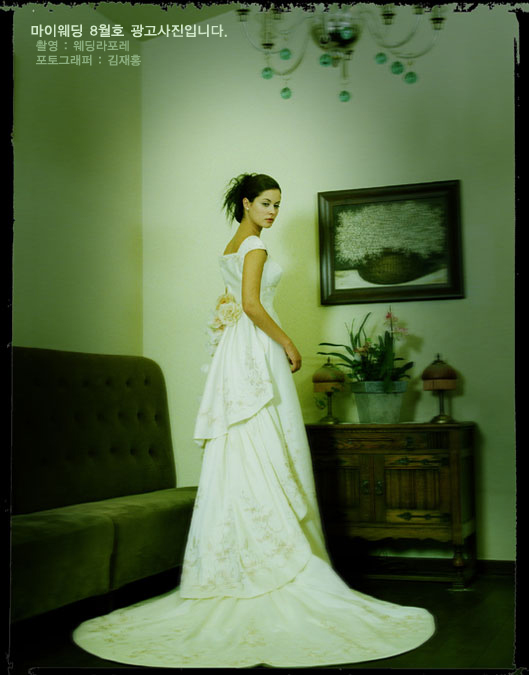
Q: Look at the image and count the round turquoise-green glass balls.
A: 9